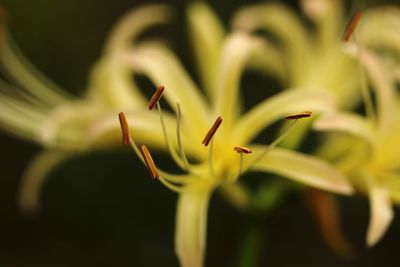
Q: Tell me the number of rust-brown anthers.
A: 7